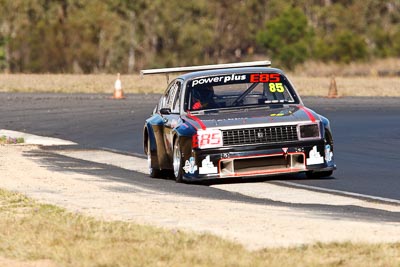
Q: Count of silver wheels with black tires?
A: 2